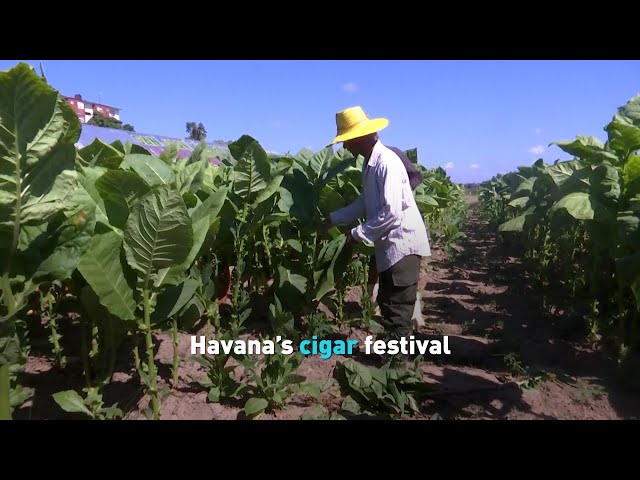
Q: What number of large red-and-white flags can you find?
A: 0